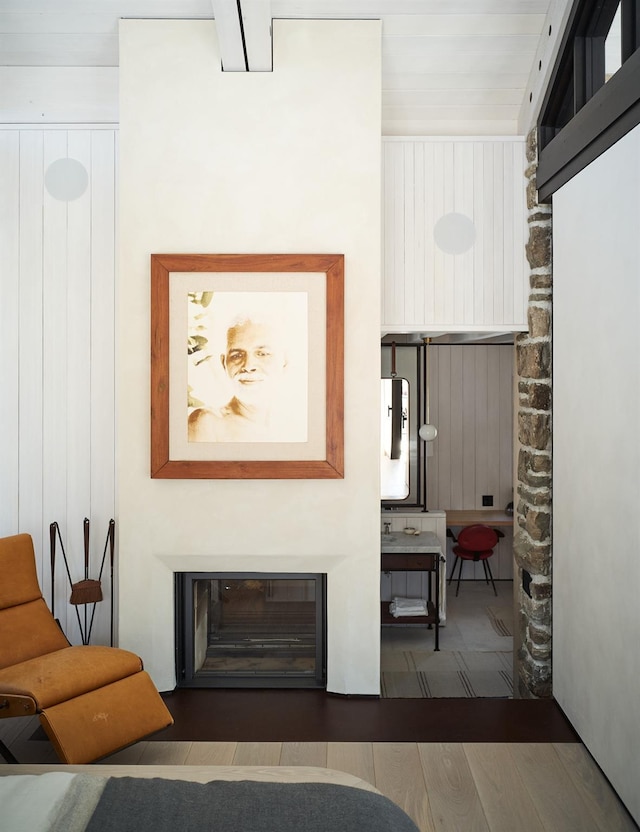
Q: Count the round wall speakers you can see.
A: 2